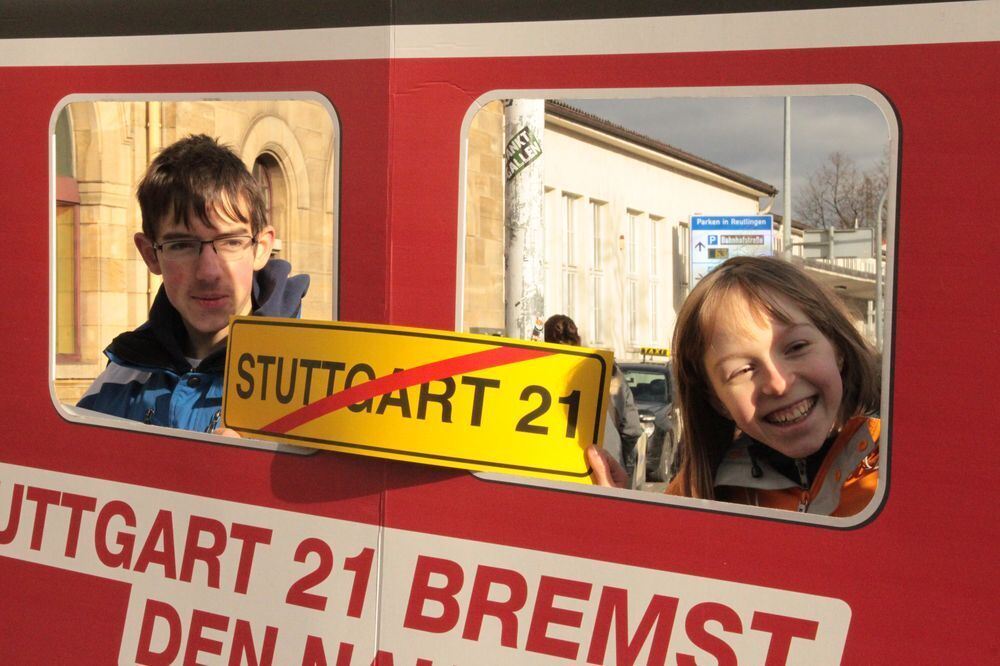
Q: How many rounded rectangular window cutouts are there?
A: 2